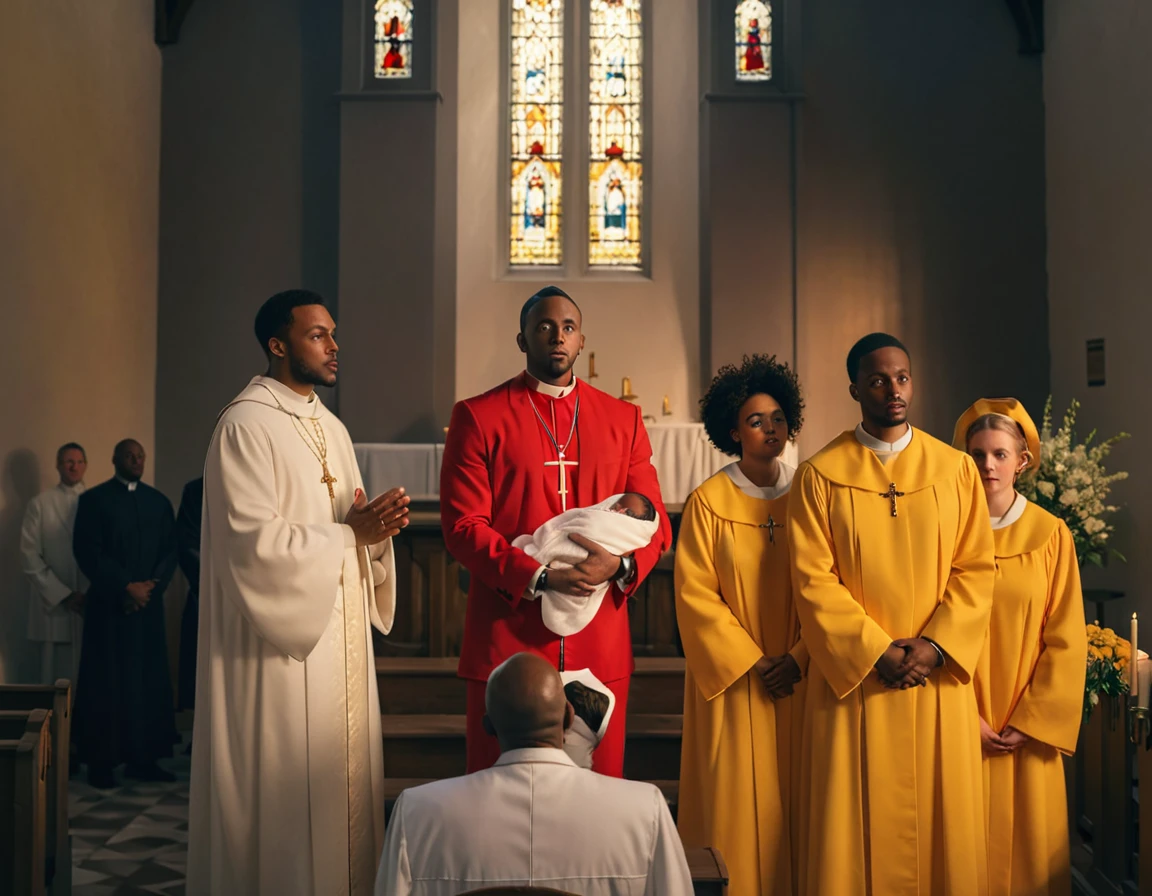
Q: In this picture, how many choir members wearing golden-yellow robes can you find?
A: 3